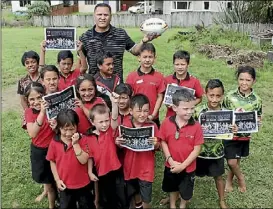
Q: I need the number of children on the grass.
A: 15